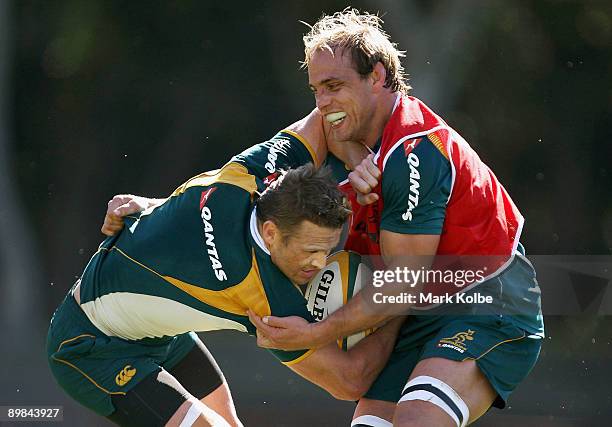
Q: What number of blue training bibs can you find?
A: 0